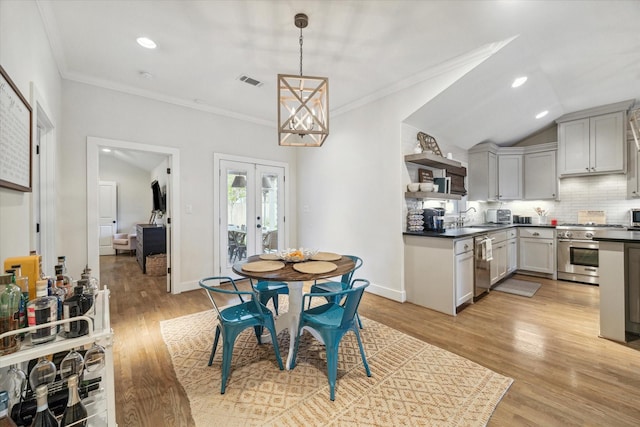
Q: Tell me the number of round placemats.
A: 4